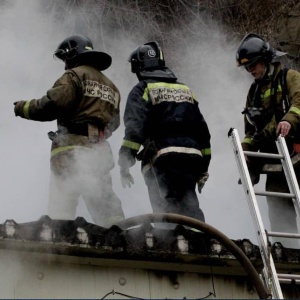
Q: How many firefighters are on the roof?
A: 3